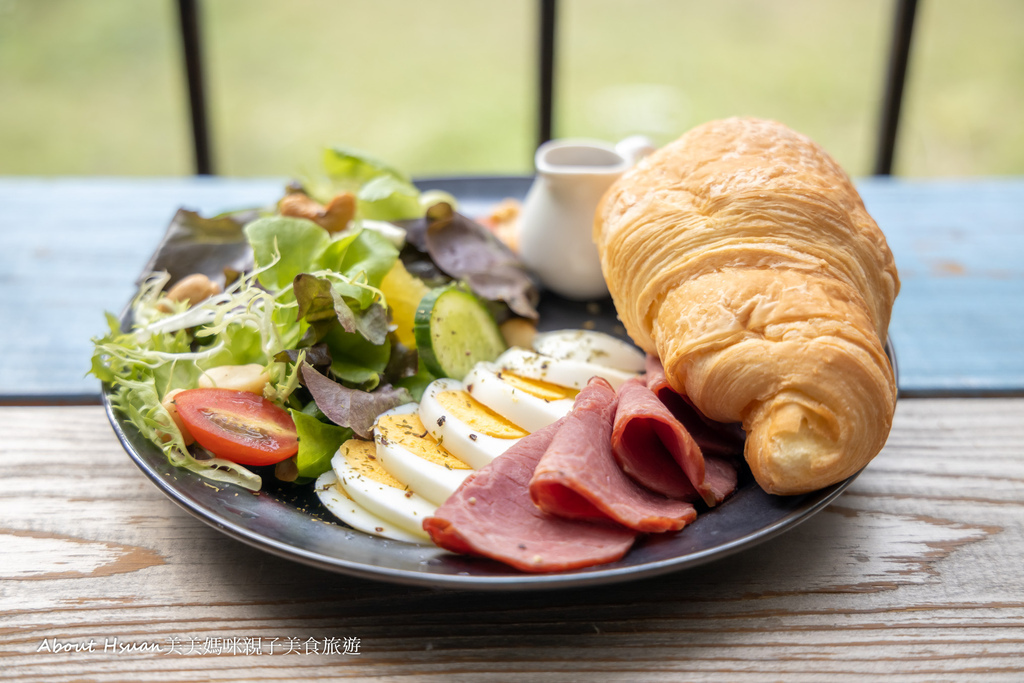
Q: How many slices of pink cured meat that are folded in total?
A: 3